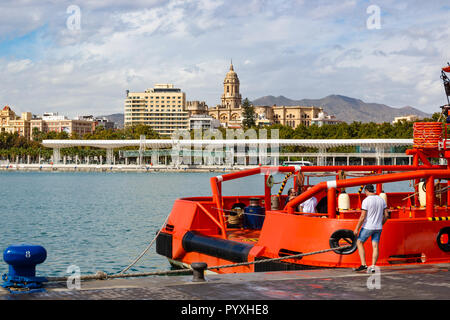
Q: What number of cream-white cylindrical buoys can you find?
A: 3